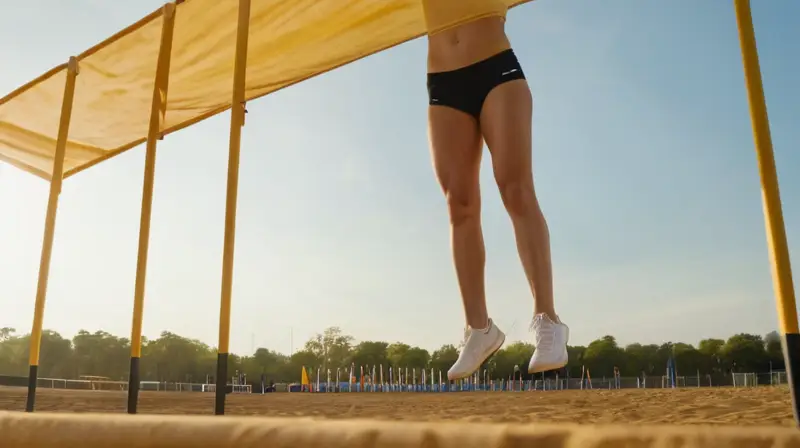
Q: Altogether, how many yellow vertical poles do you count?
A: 4